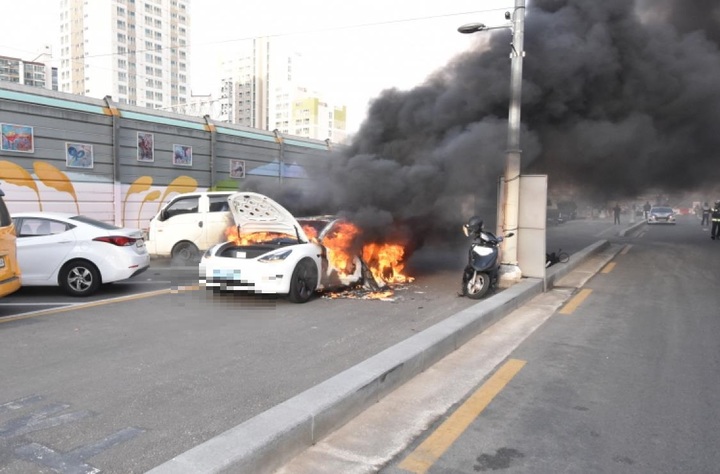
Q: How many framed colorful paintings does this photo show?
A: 5